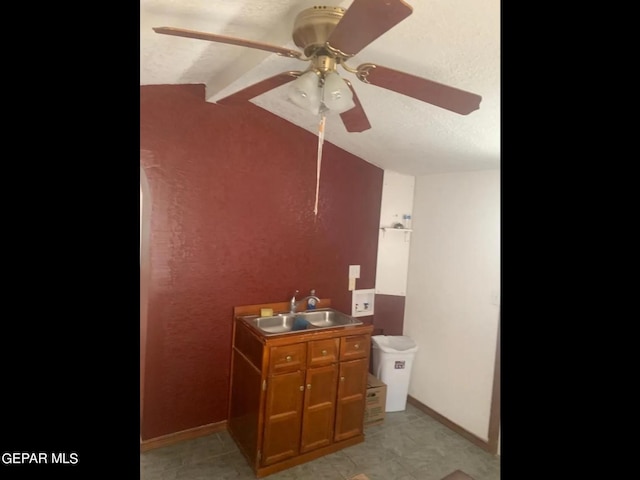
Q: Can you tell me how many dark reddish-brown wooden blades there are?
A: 5